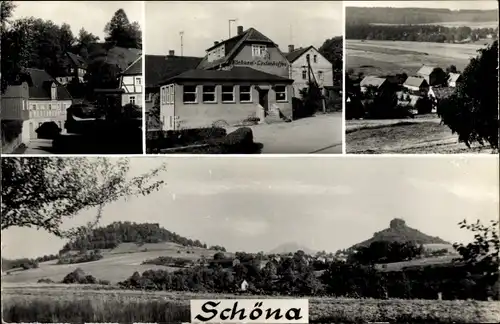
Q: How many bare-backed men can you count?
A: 0